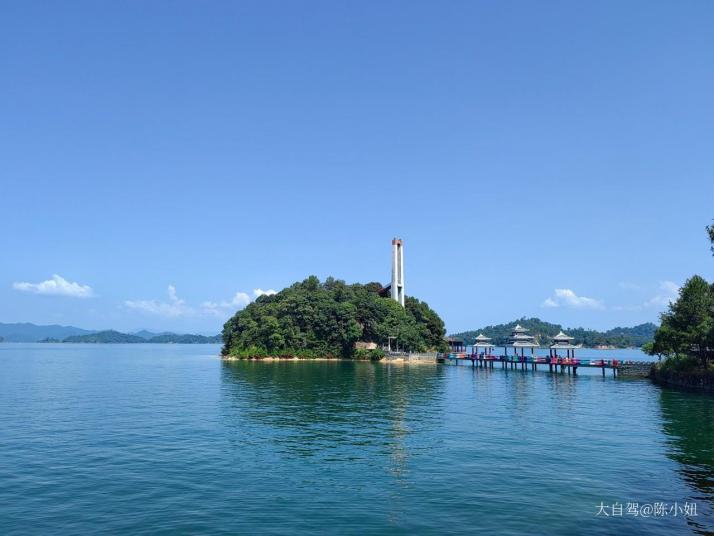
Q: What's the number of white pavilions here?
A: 3